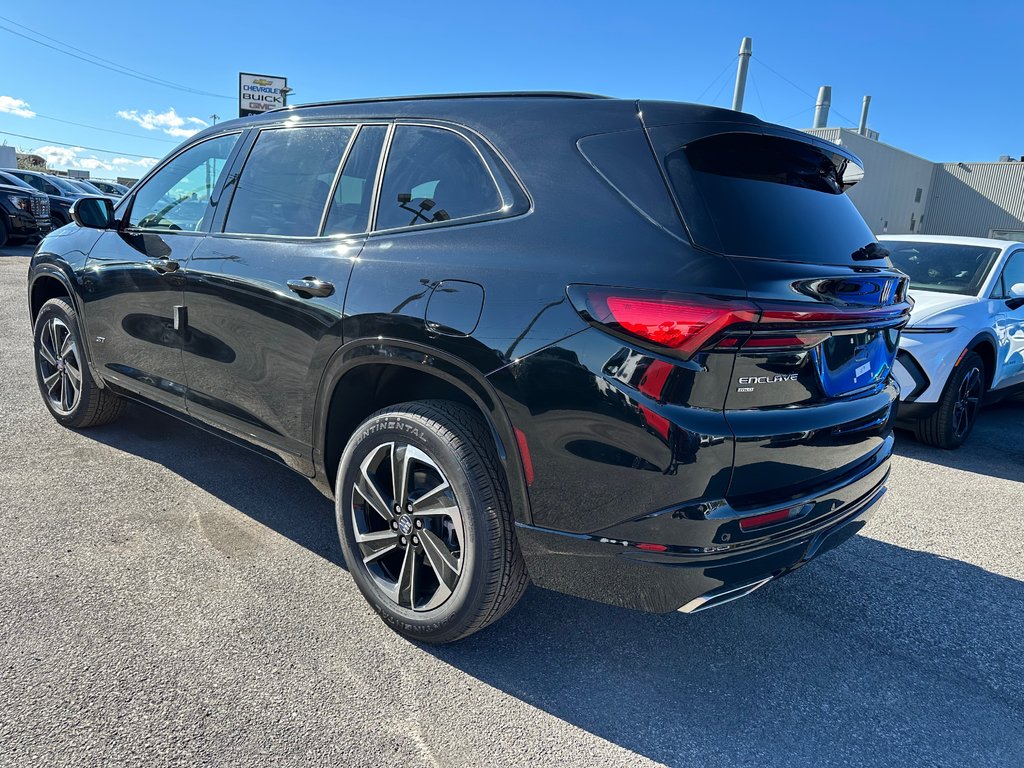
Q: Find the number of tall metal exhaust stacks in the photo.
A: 3